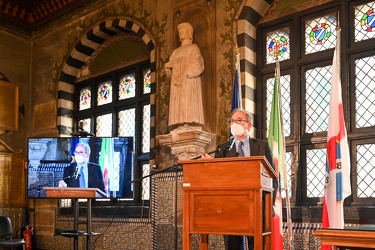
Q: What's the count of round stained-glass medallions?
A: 7